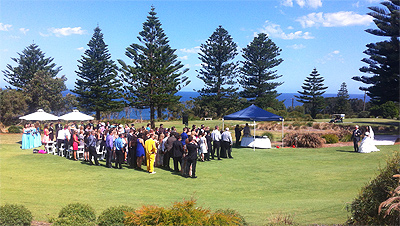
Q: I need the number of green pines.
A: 8